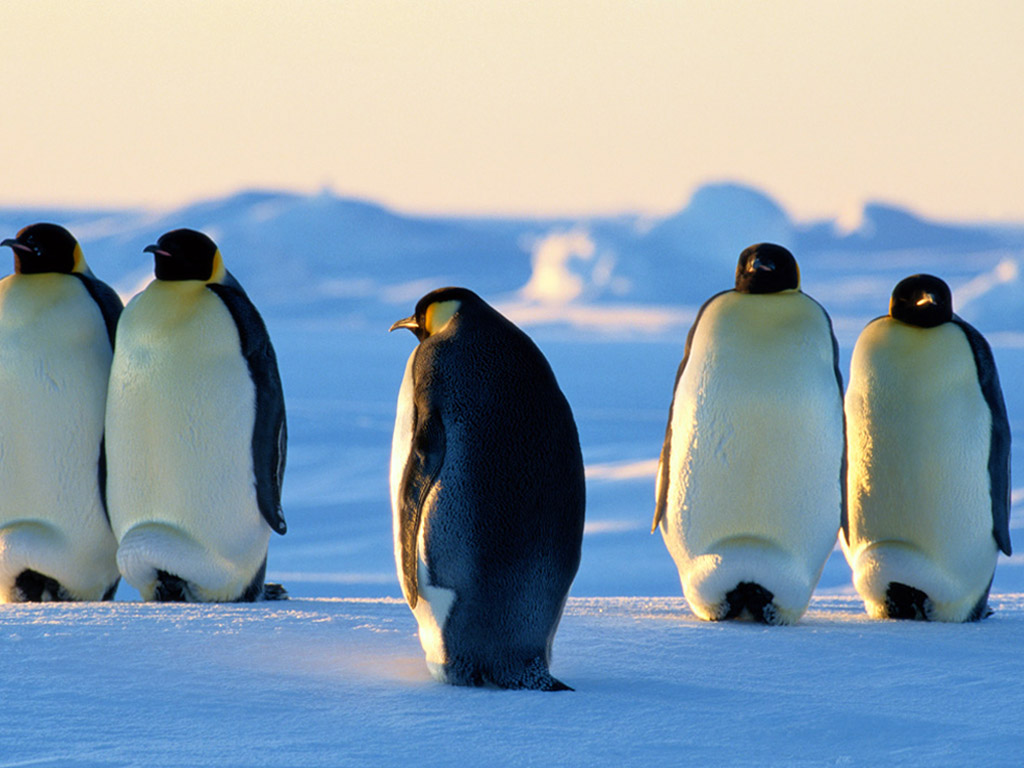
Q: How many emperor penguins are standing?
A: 5